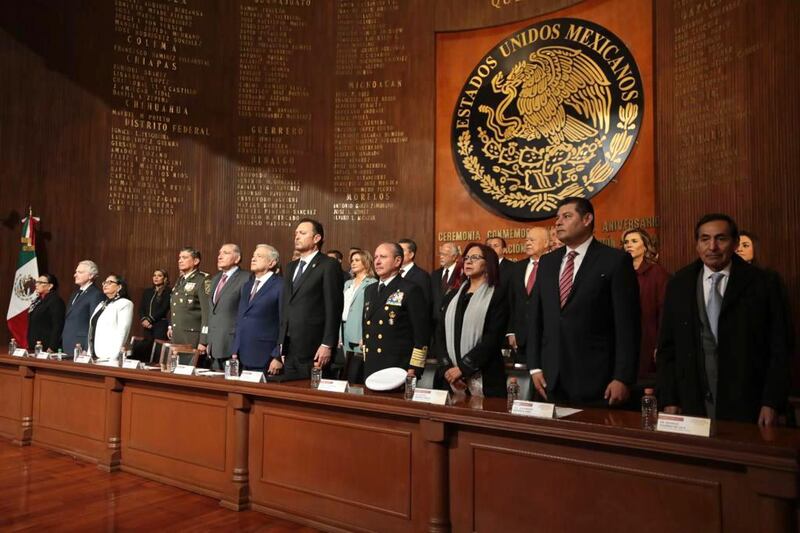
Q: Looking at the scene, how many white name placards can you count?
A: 10